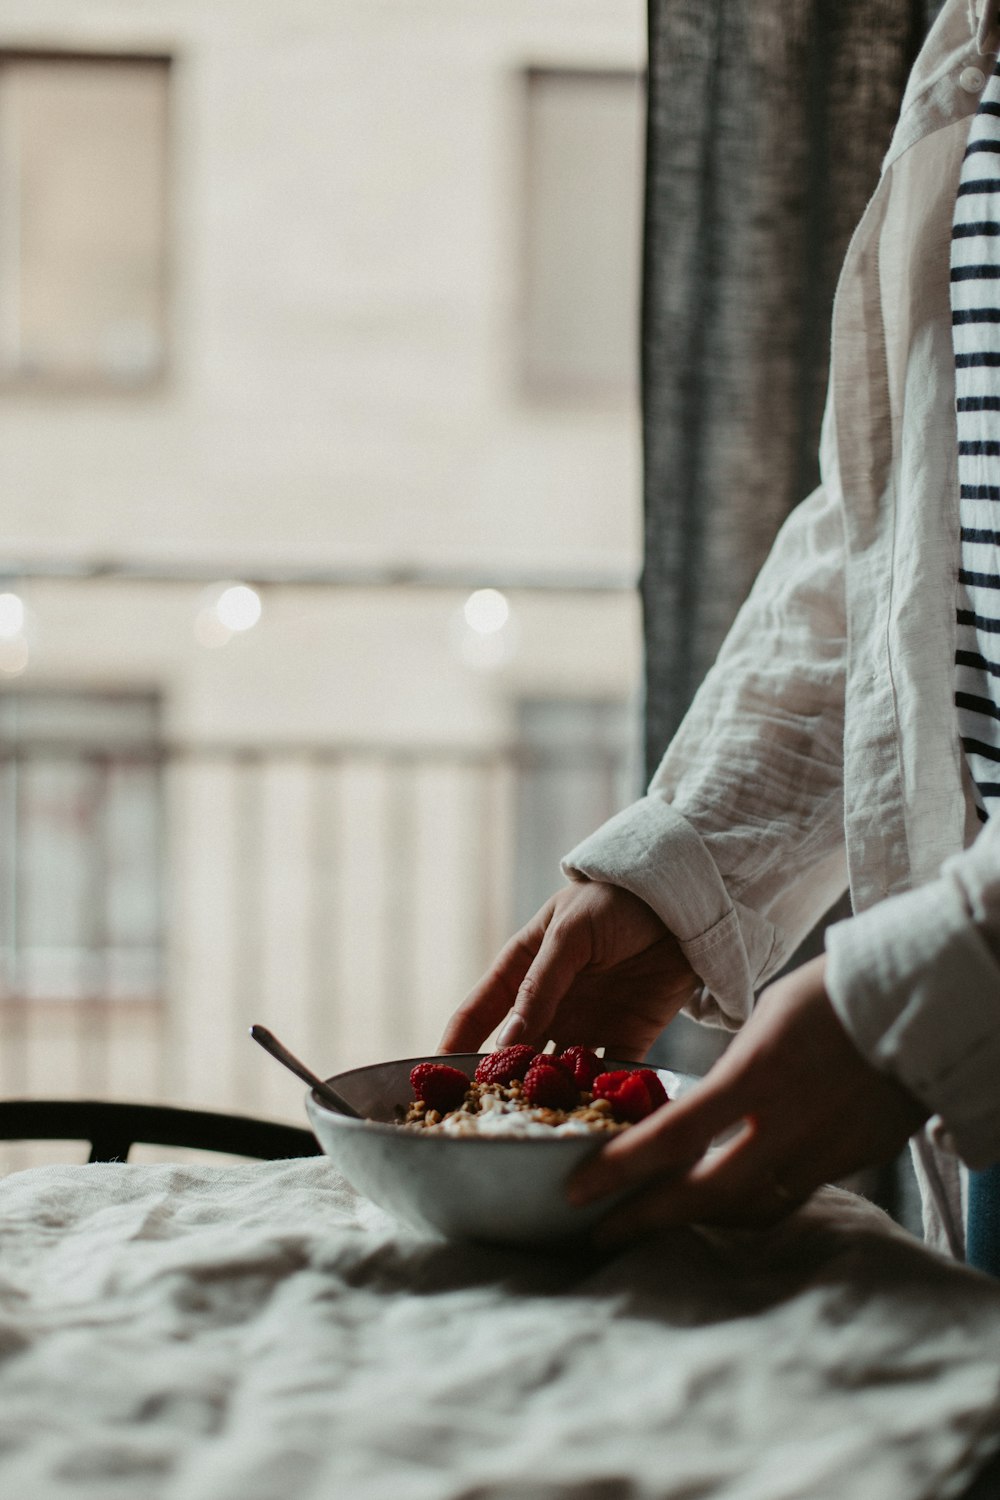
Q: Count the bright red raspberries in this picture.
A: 7